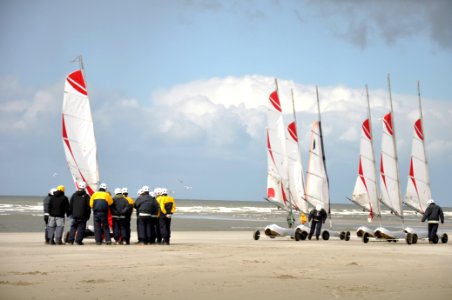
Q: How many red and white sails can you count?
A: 6